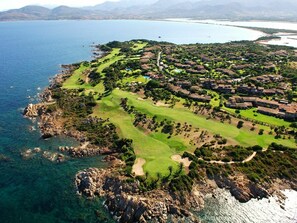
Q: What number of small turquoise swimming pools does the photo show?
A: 3